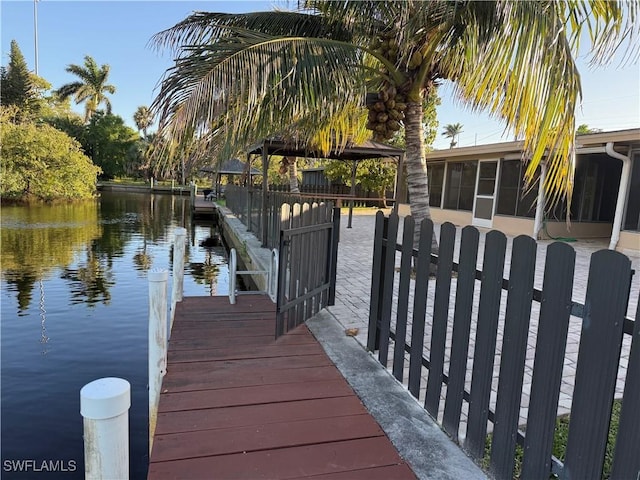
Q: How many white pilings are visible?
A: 3